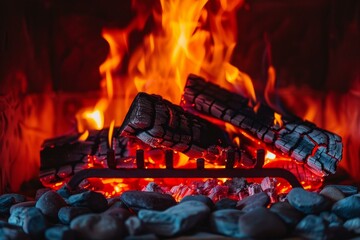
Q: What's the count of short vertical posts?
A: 6